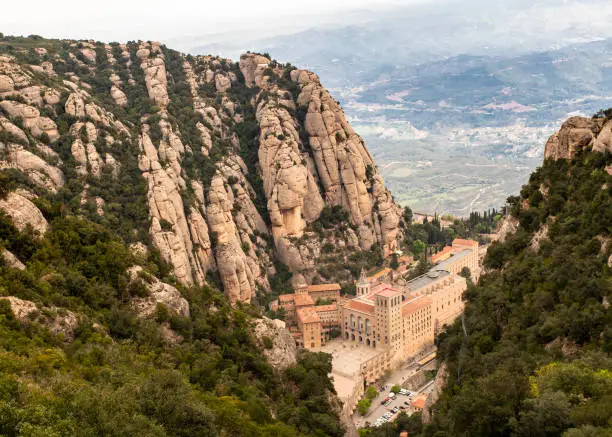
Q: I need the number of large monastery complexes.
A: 1